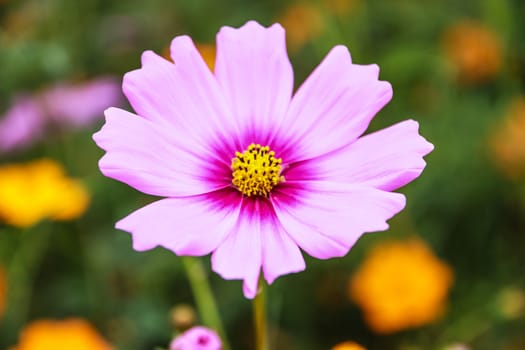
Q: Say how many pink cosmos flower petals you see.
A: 8